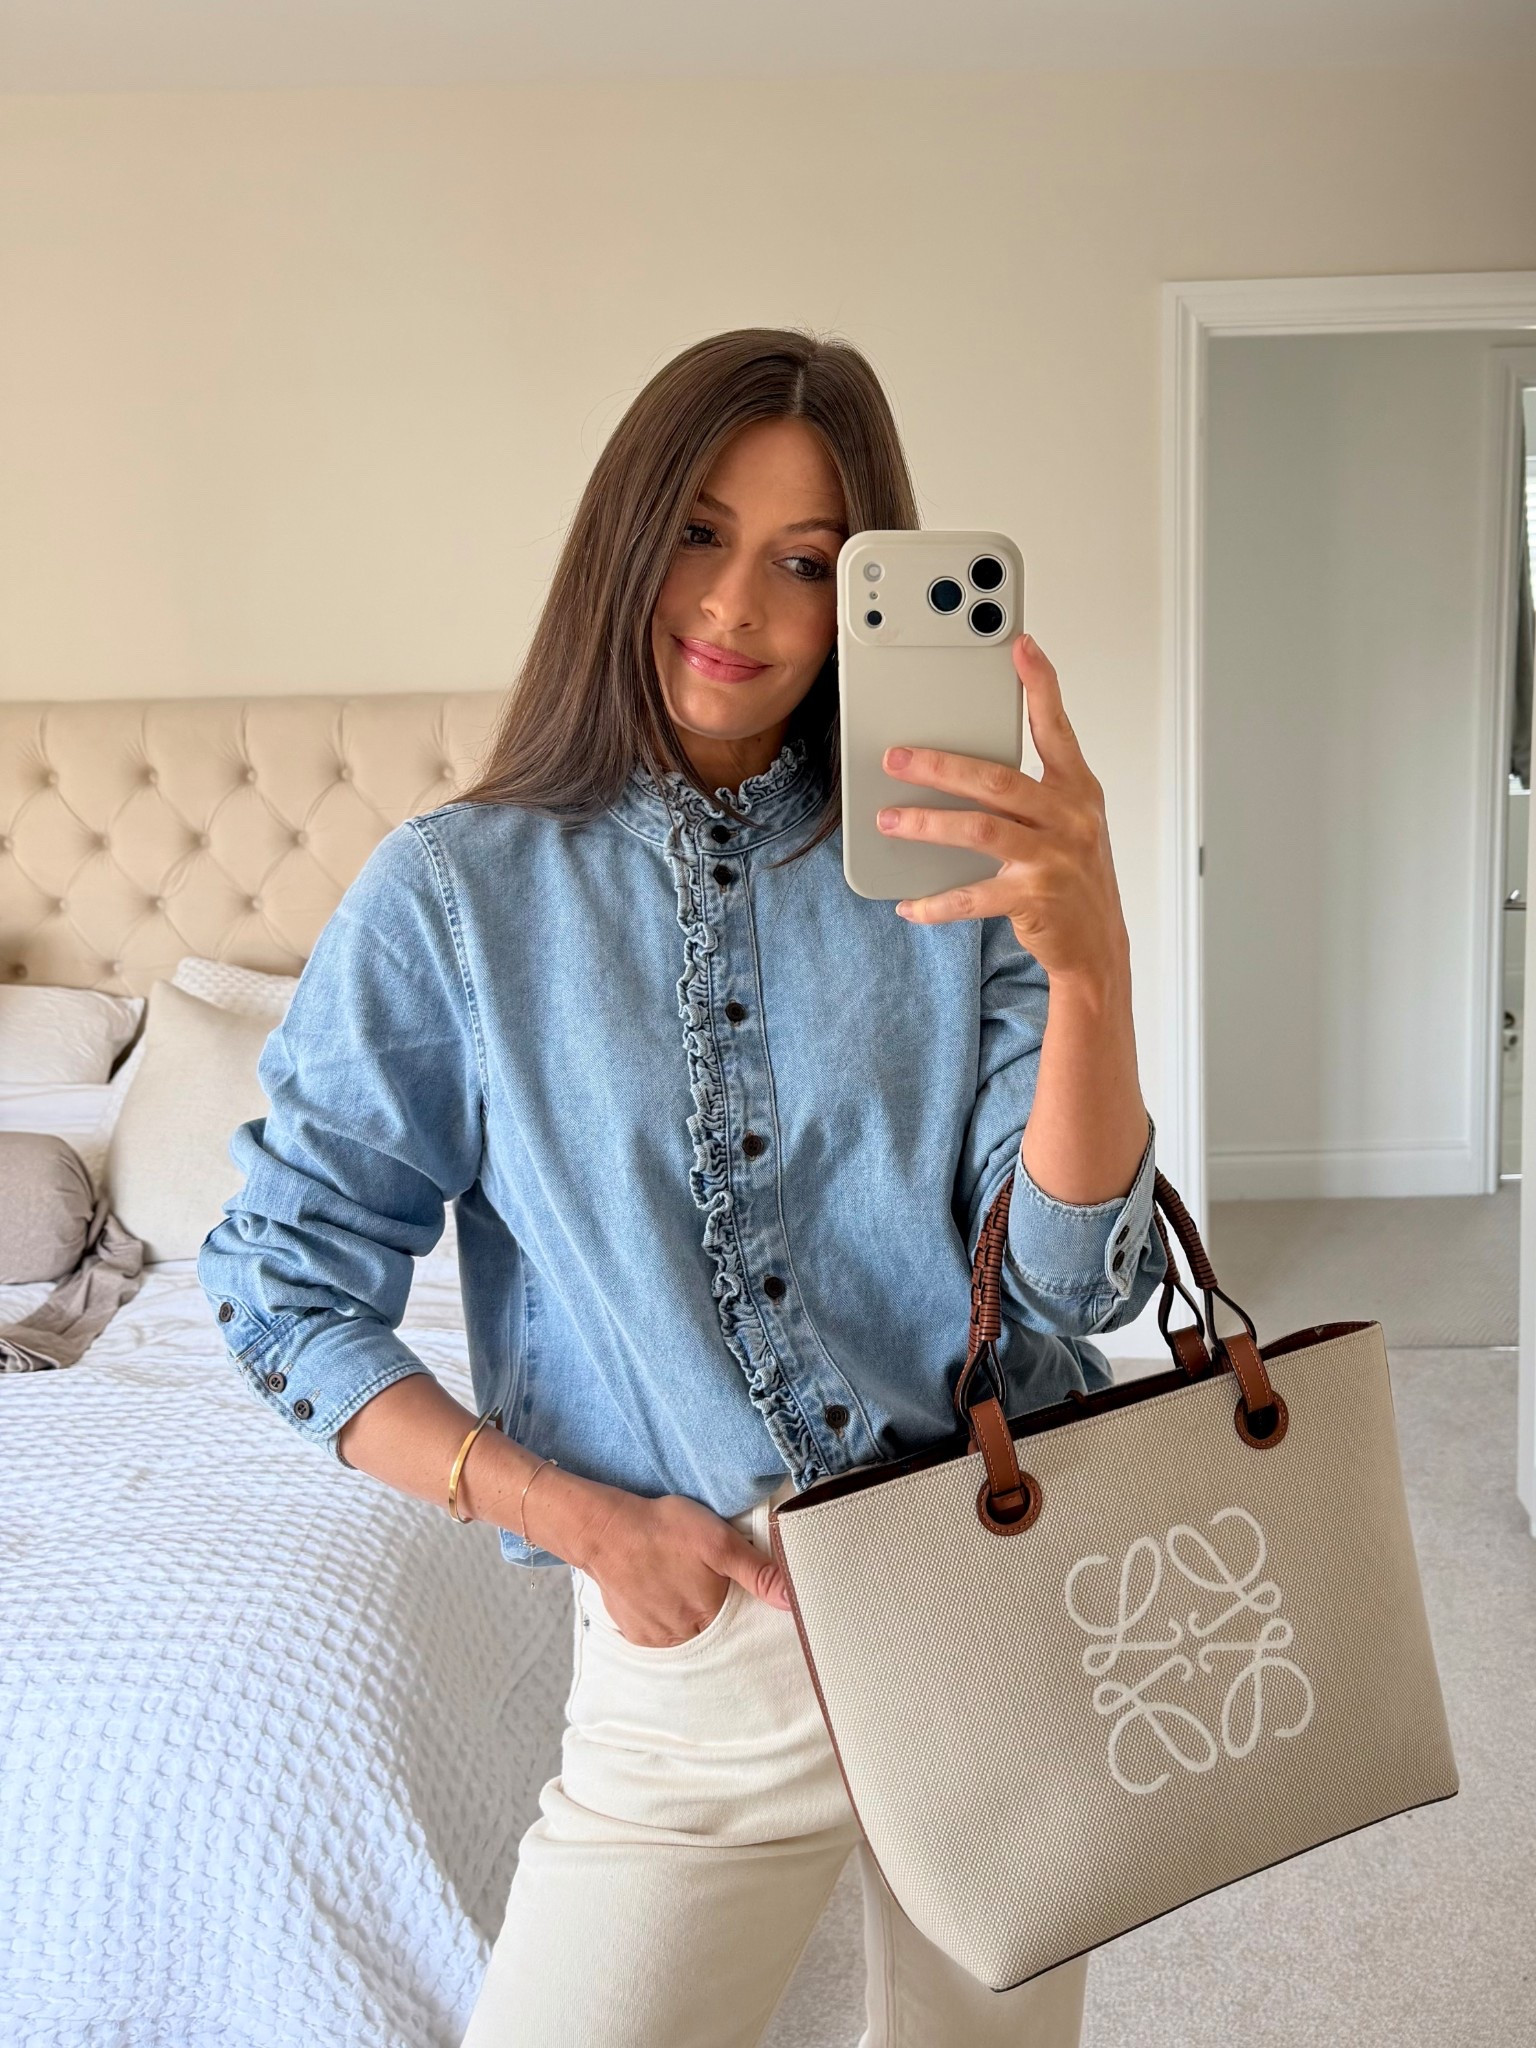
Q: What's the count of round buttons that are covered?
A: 14